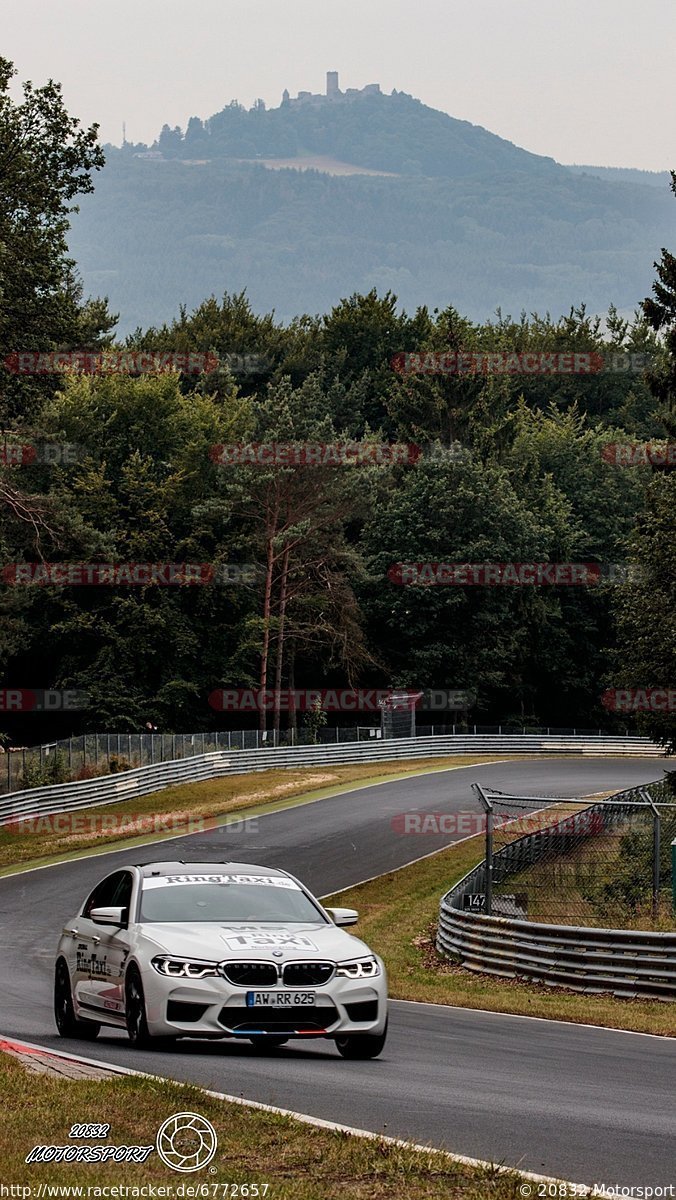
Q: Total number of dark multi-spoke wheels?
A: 2